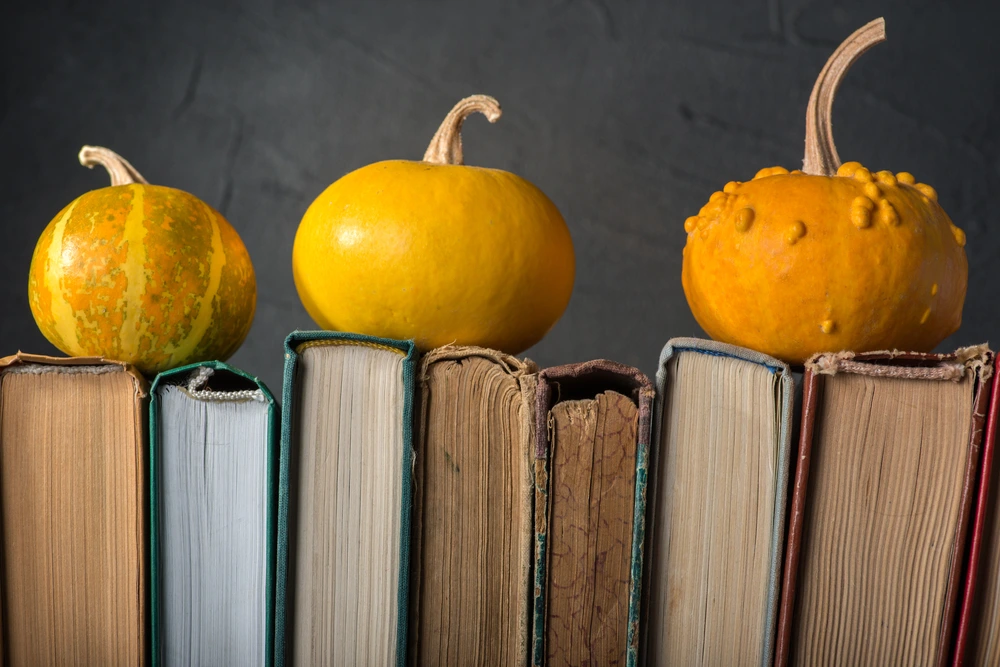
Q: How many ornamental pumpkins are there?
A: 3